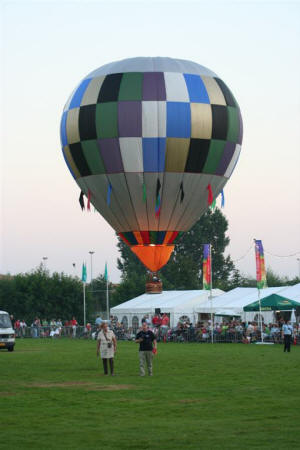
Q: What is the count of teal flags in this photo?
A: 2